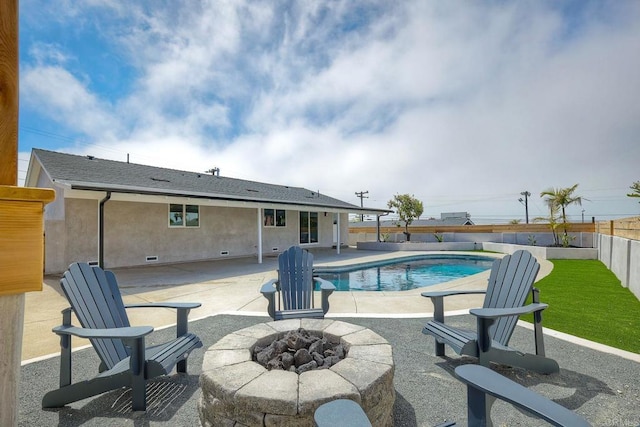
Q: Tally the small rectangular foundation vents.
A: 4